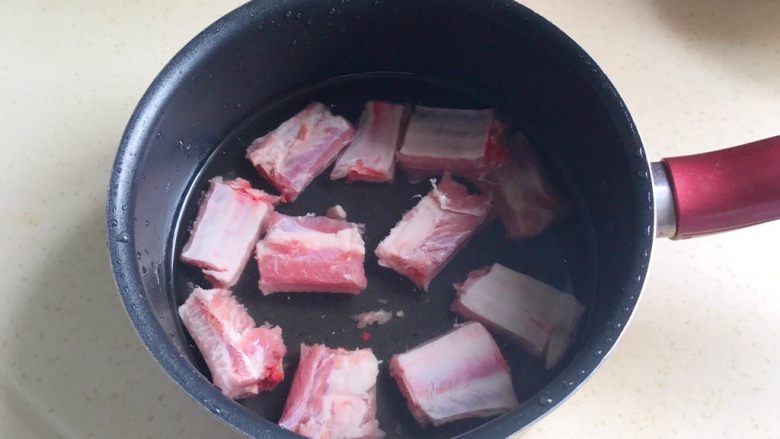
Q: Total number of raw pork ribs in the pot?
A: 11